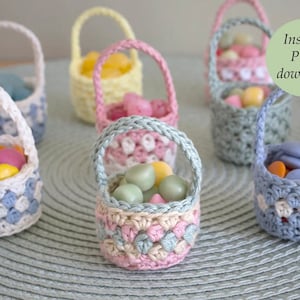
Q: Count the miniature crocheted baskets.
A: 8